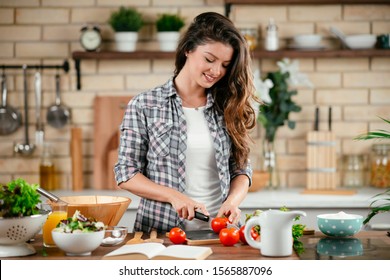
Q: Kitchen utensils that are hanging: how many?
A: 4